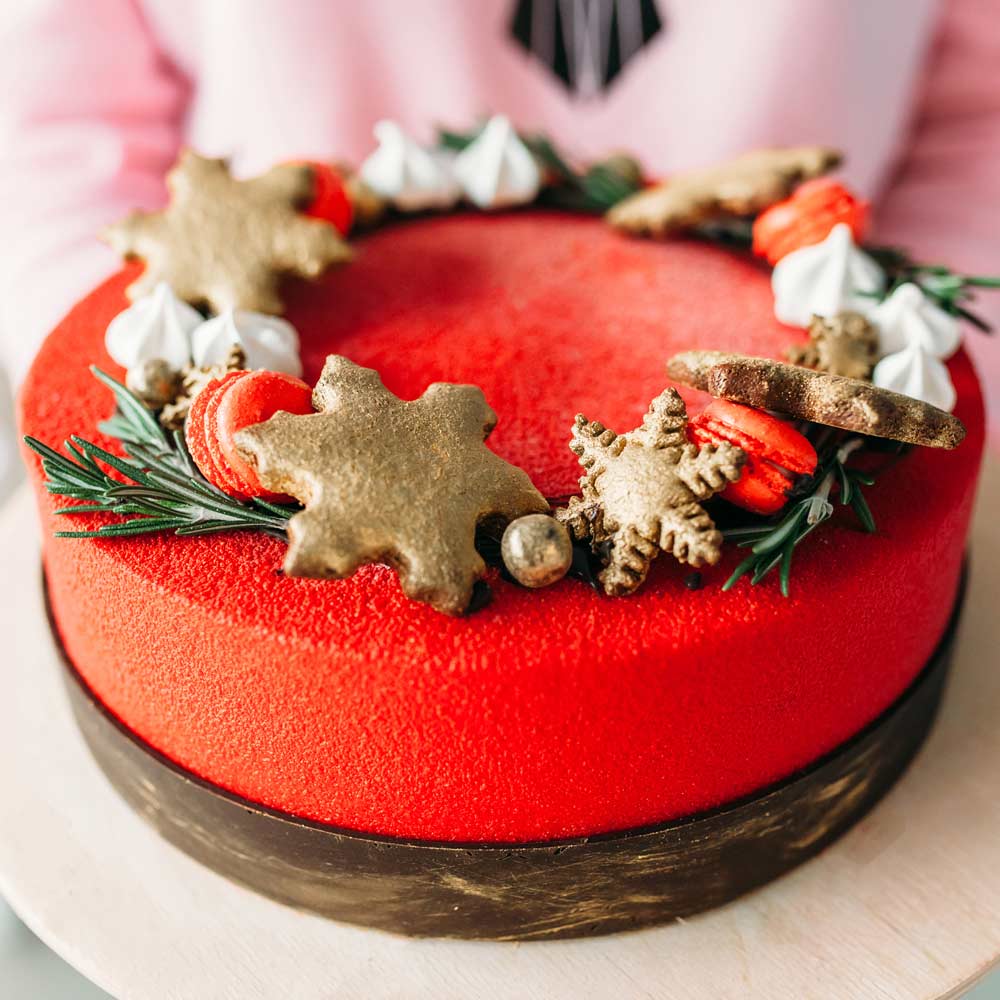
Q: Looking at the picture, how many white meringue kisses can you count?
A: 7